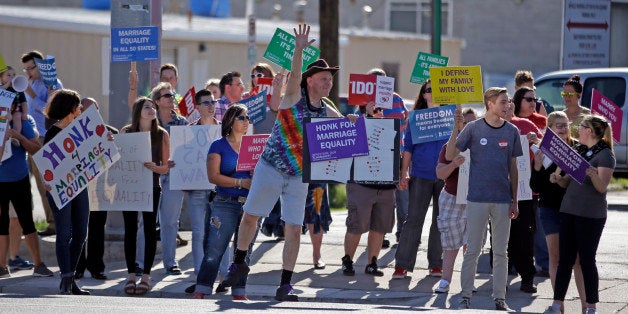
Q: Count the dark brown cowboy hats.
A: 1